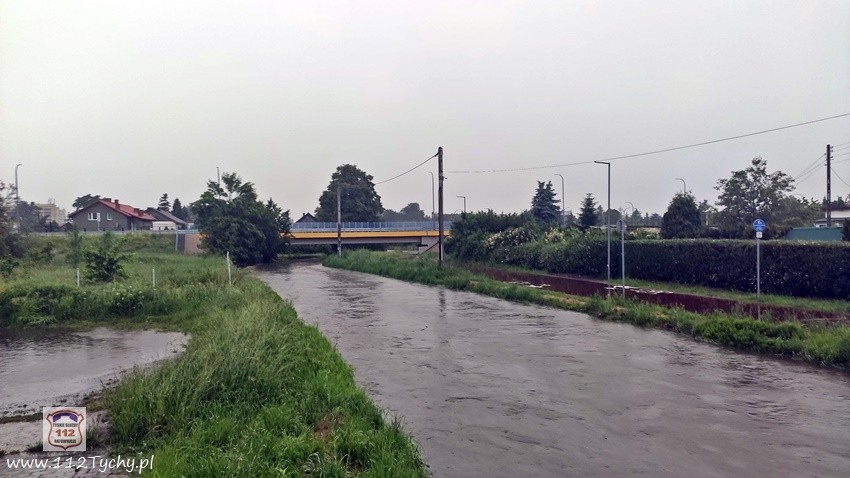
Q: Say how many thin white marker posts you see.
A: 3